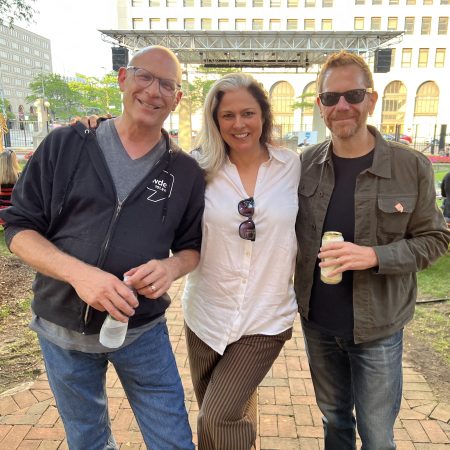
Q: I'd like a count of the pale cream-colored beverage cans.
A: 1